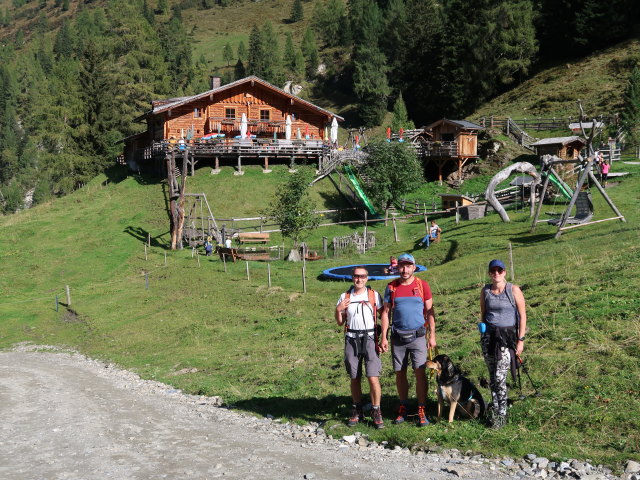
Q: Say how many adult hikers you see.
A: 3